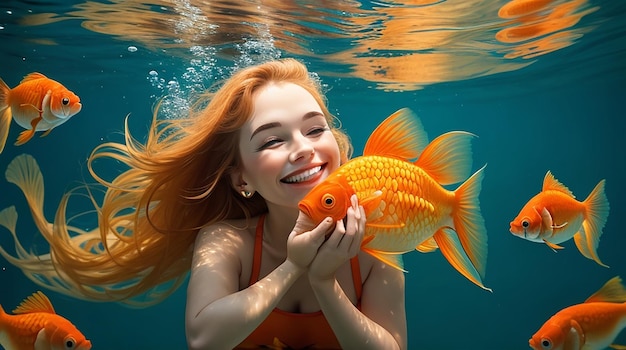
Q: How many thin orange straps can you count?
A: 2